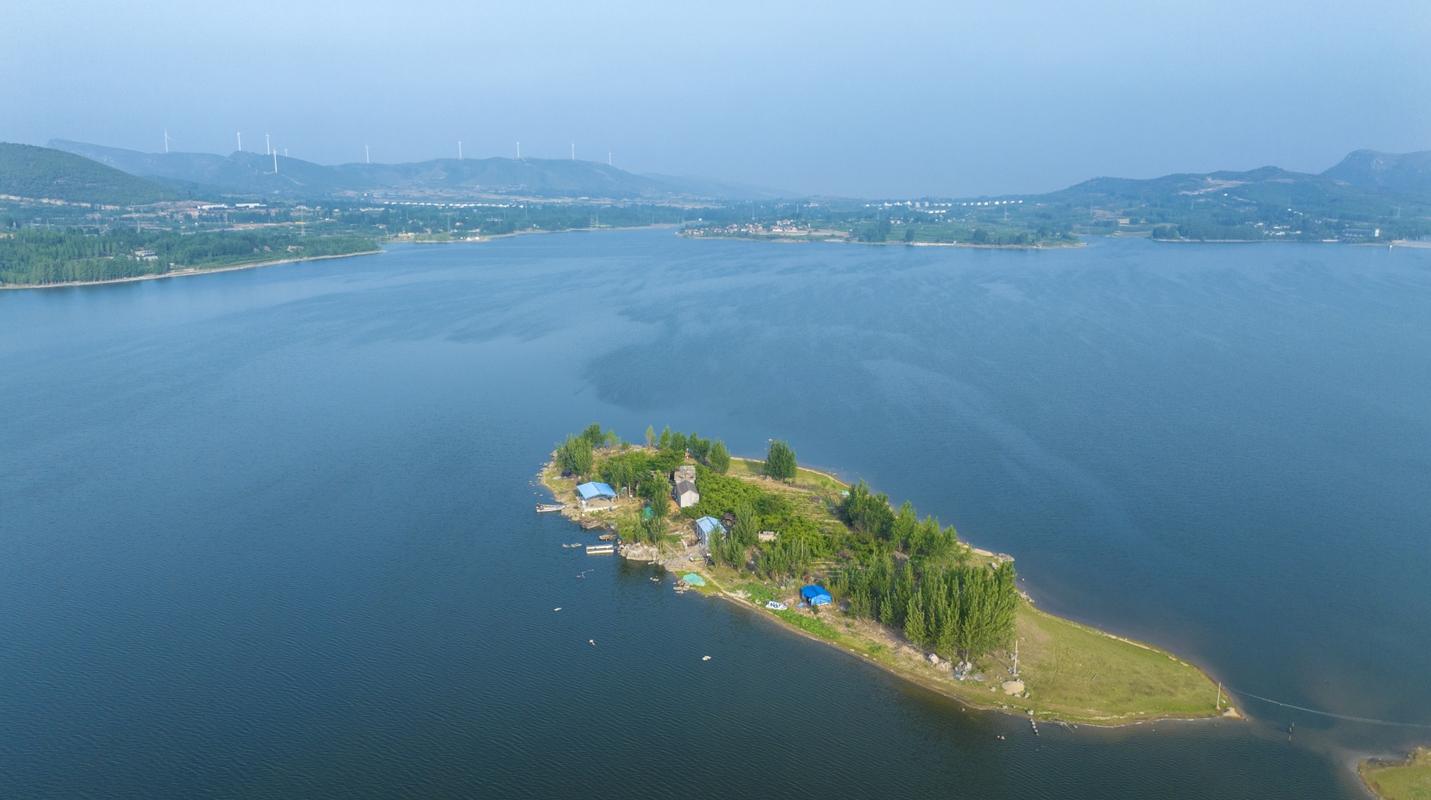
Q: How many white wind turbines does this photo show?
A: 10